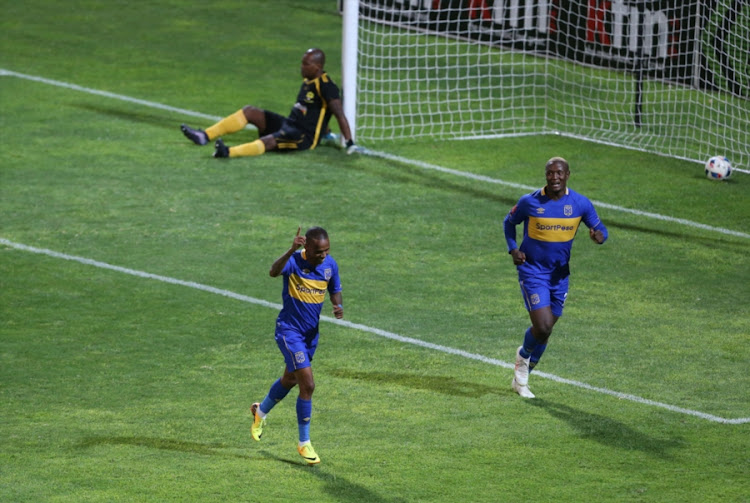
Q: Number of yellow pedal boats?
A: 0